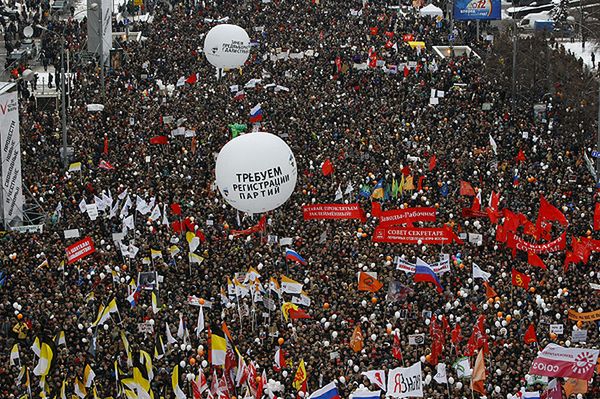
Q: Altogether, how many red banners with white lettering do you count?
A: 5